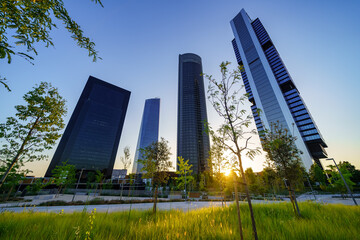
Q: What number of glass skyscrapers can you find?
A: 4